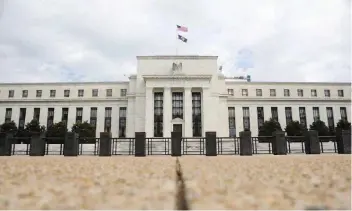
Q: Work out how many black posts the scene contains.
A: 11